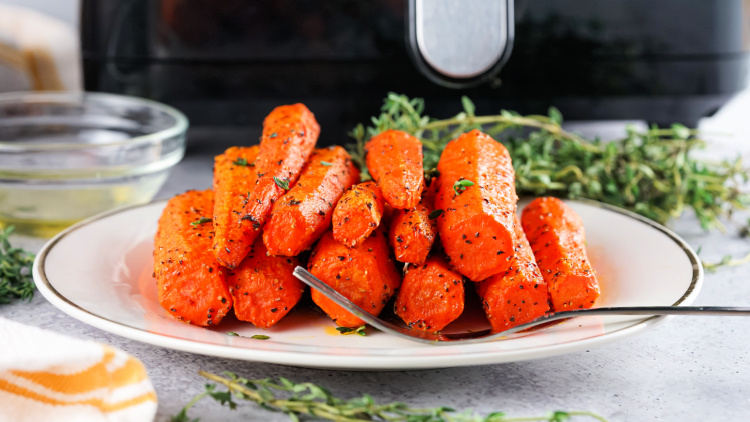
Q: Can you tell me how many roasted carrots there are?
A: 13